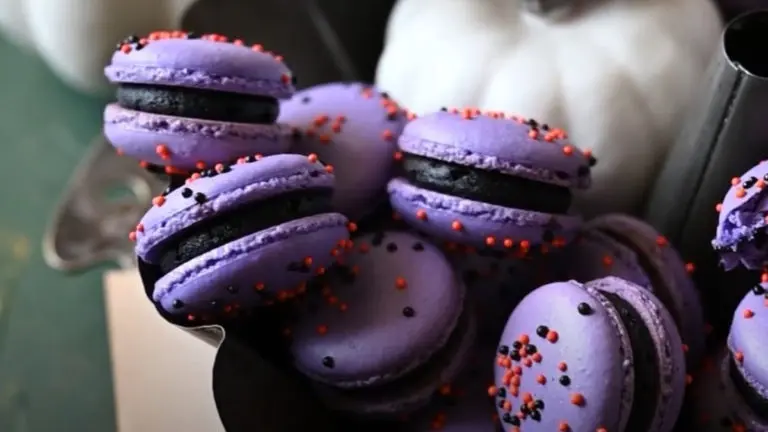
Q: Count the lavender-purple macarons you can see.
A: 9